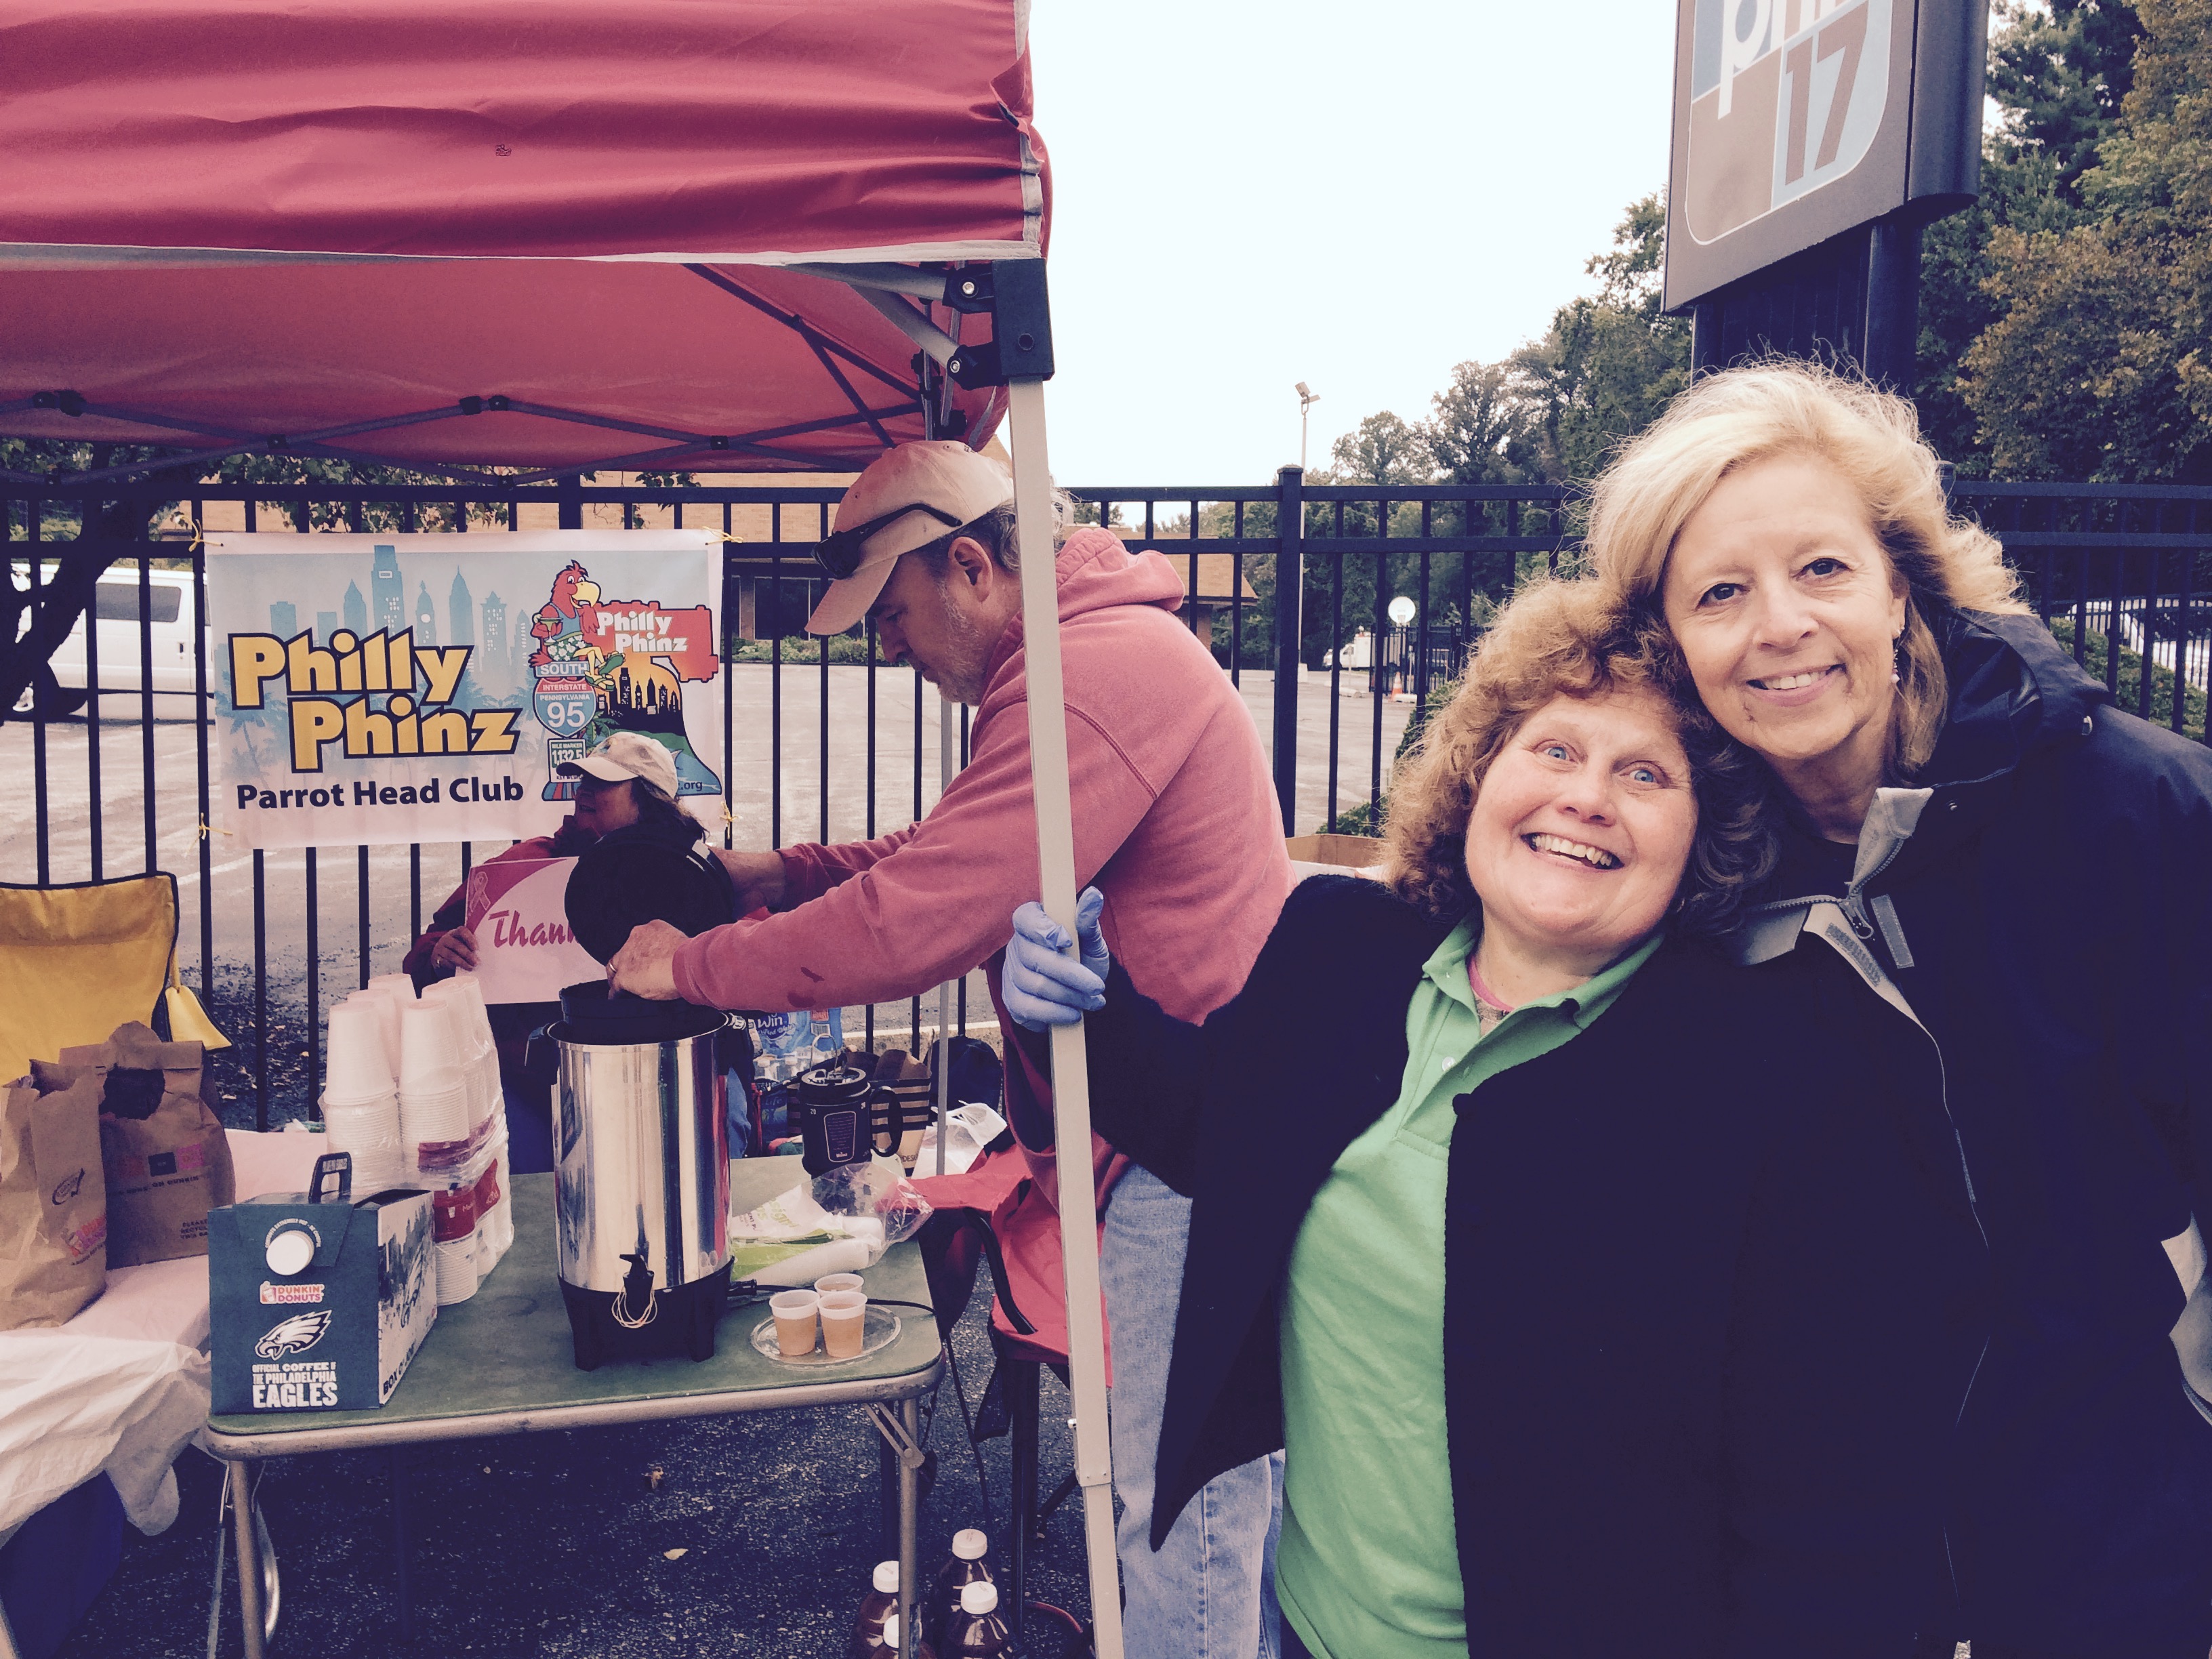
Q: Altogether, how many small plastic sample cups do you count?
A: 3